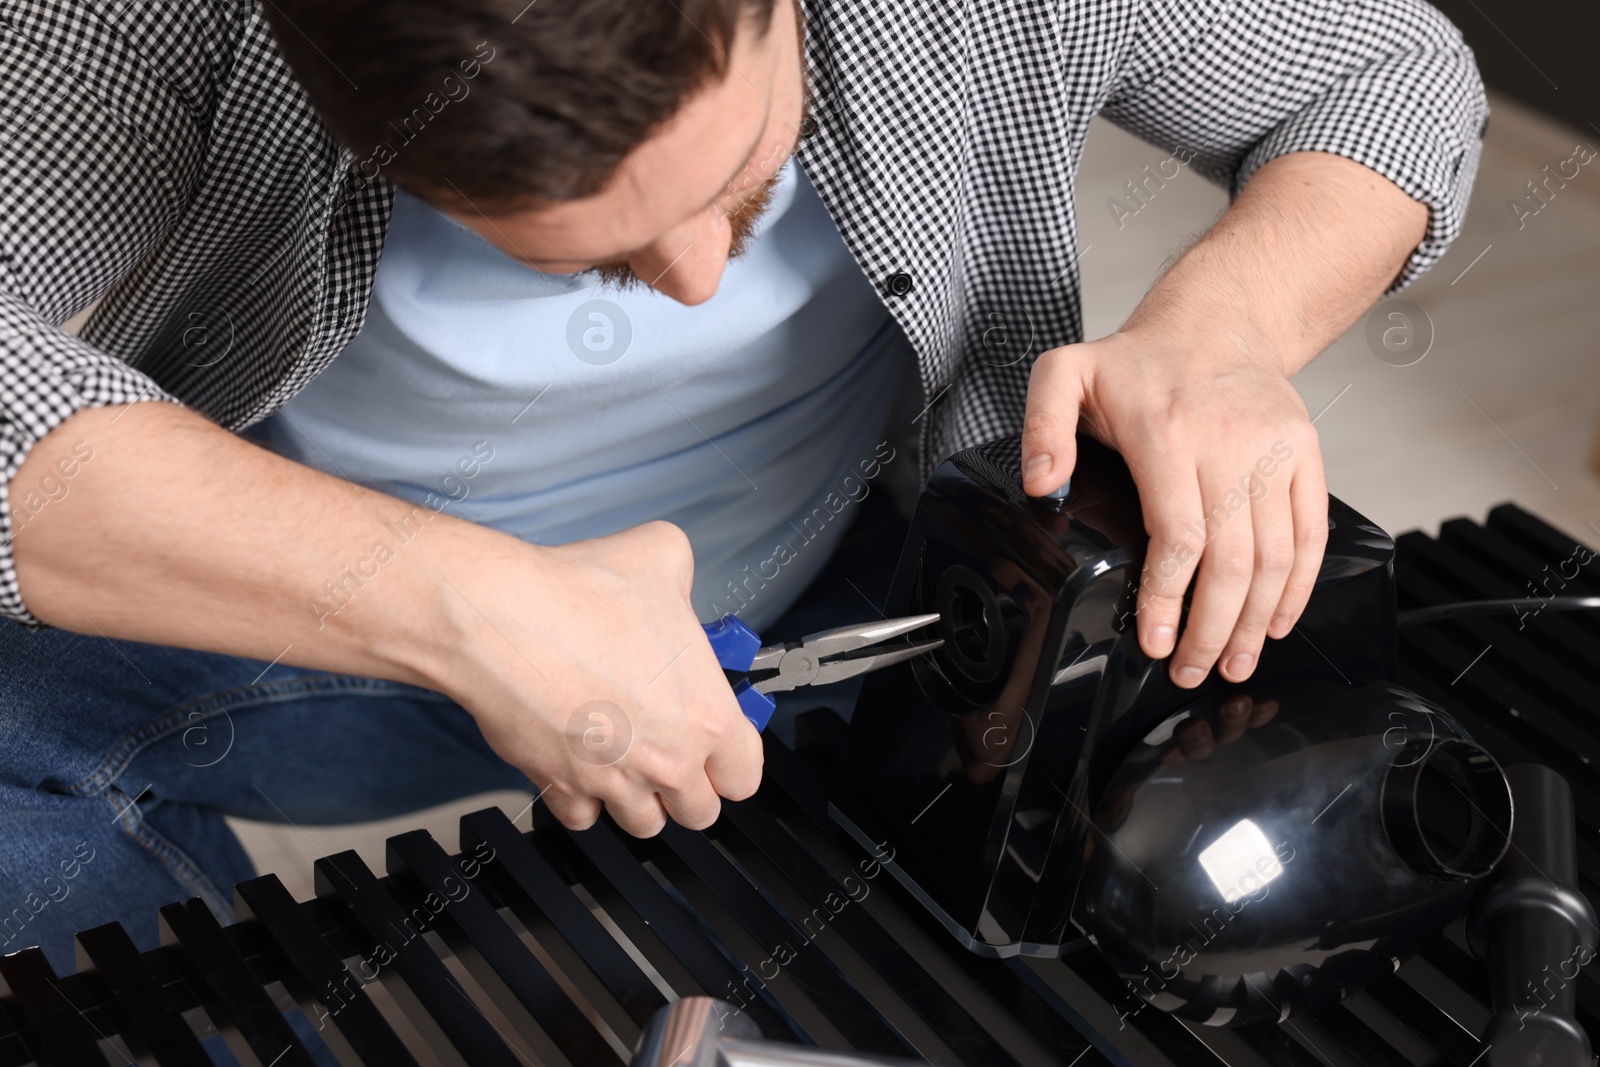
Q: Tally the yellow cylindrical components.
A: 0